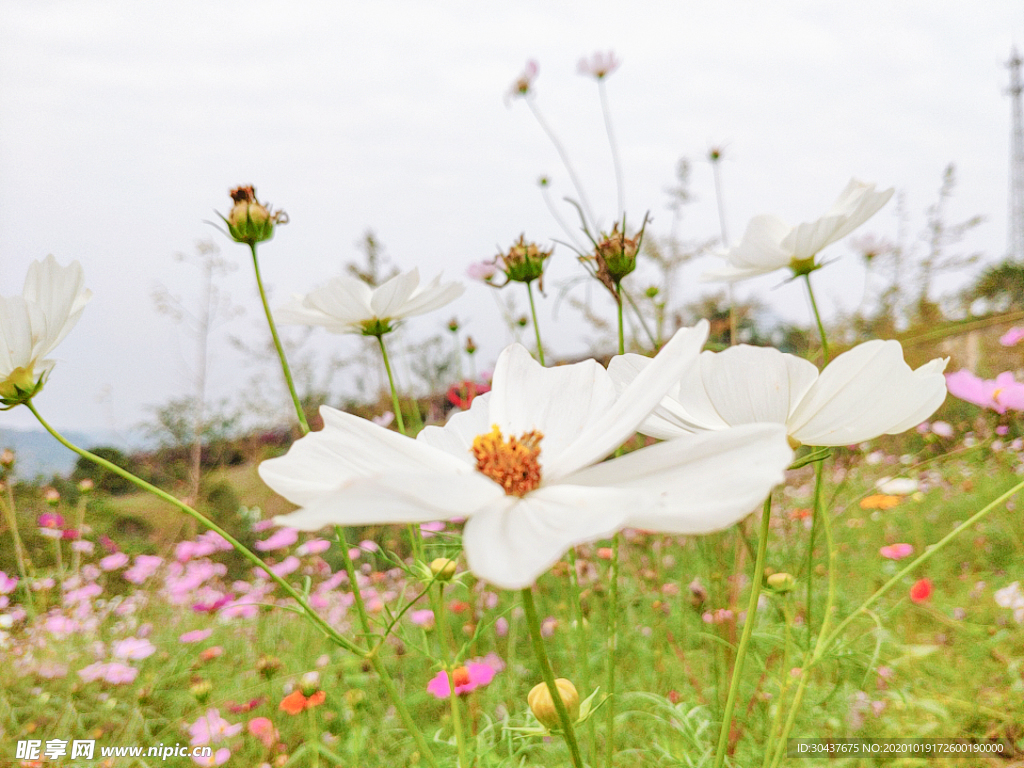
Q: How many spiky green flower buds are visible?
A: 3